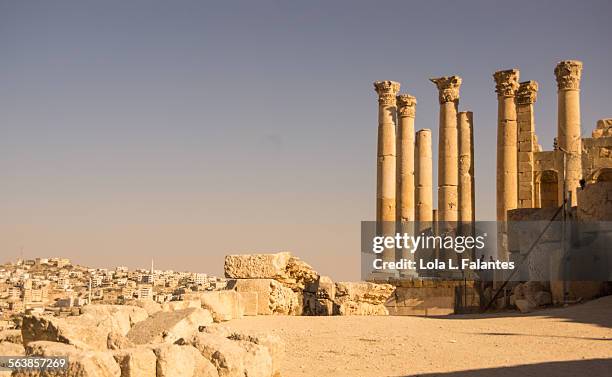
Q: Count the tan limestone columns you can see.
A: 8